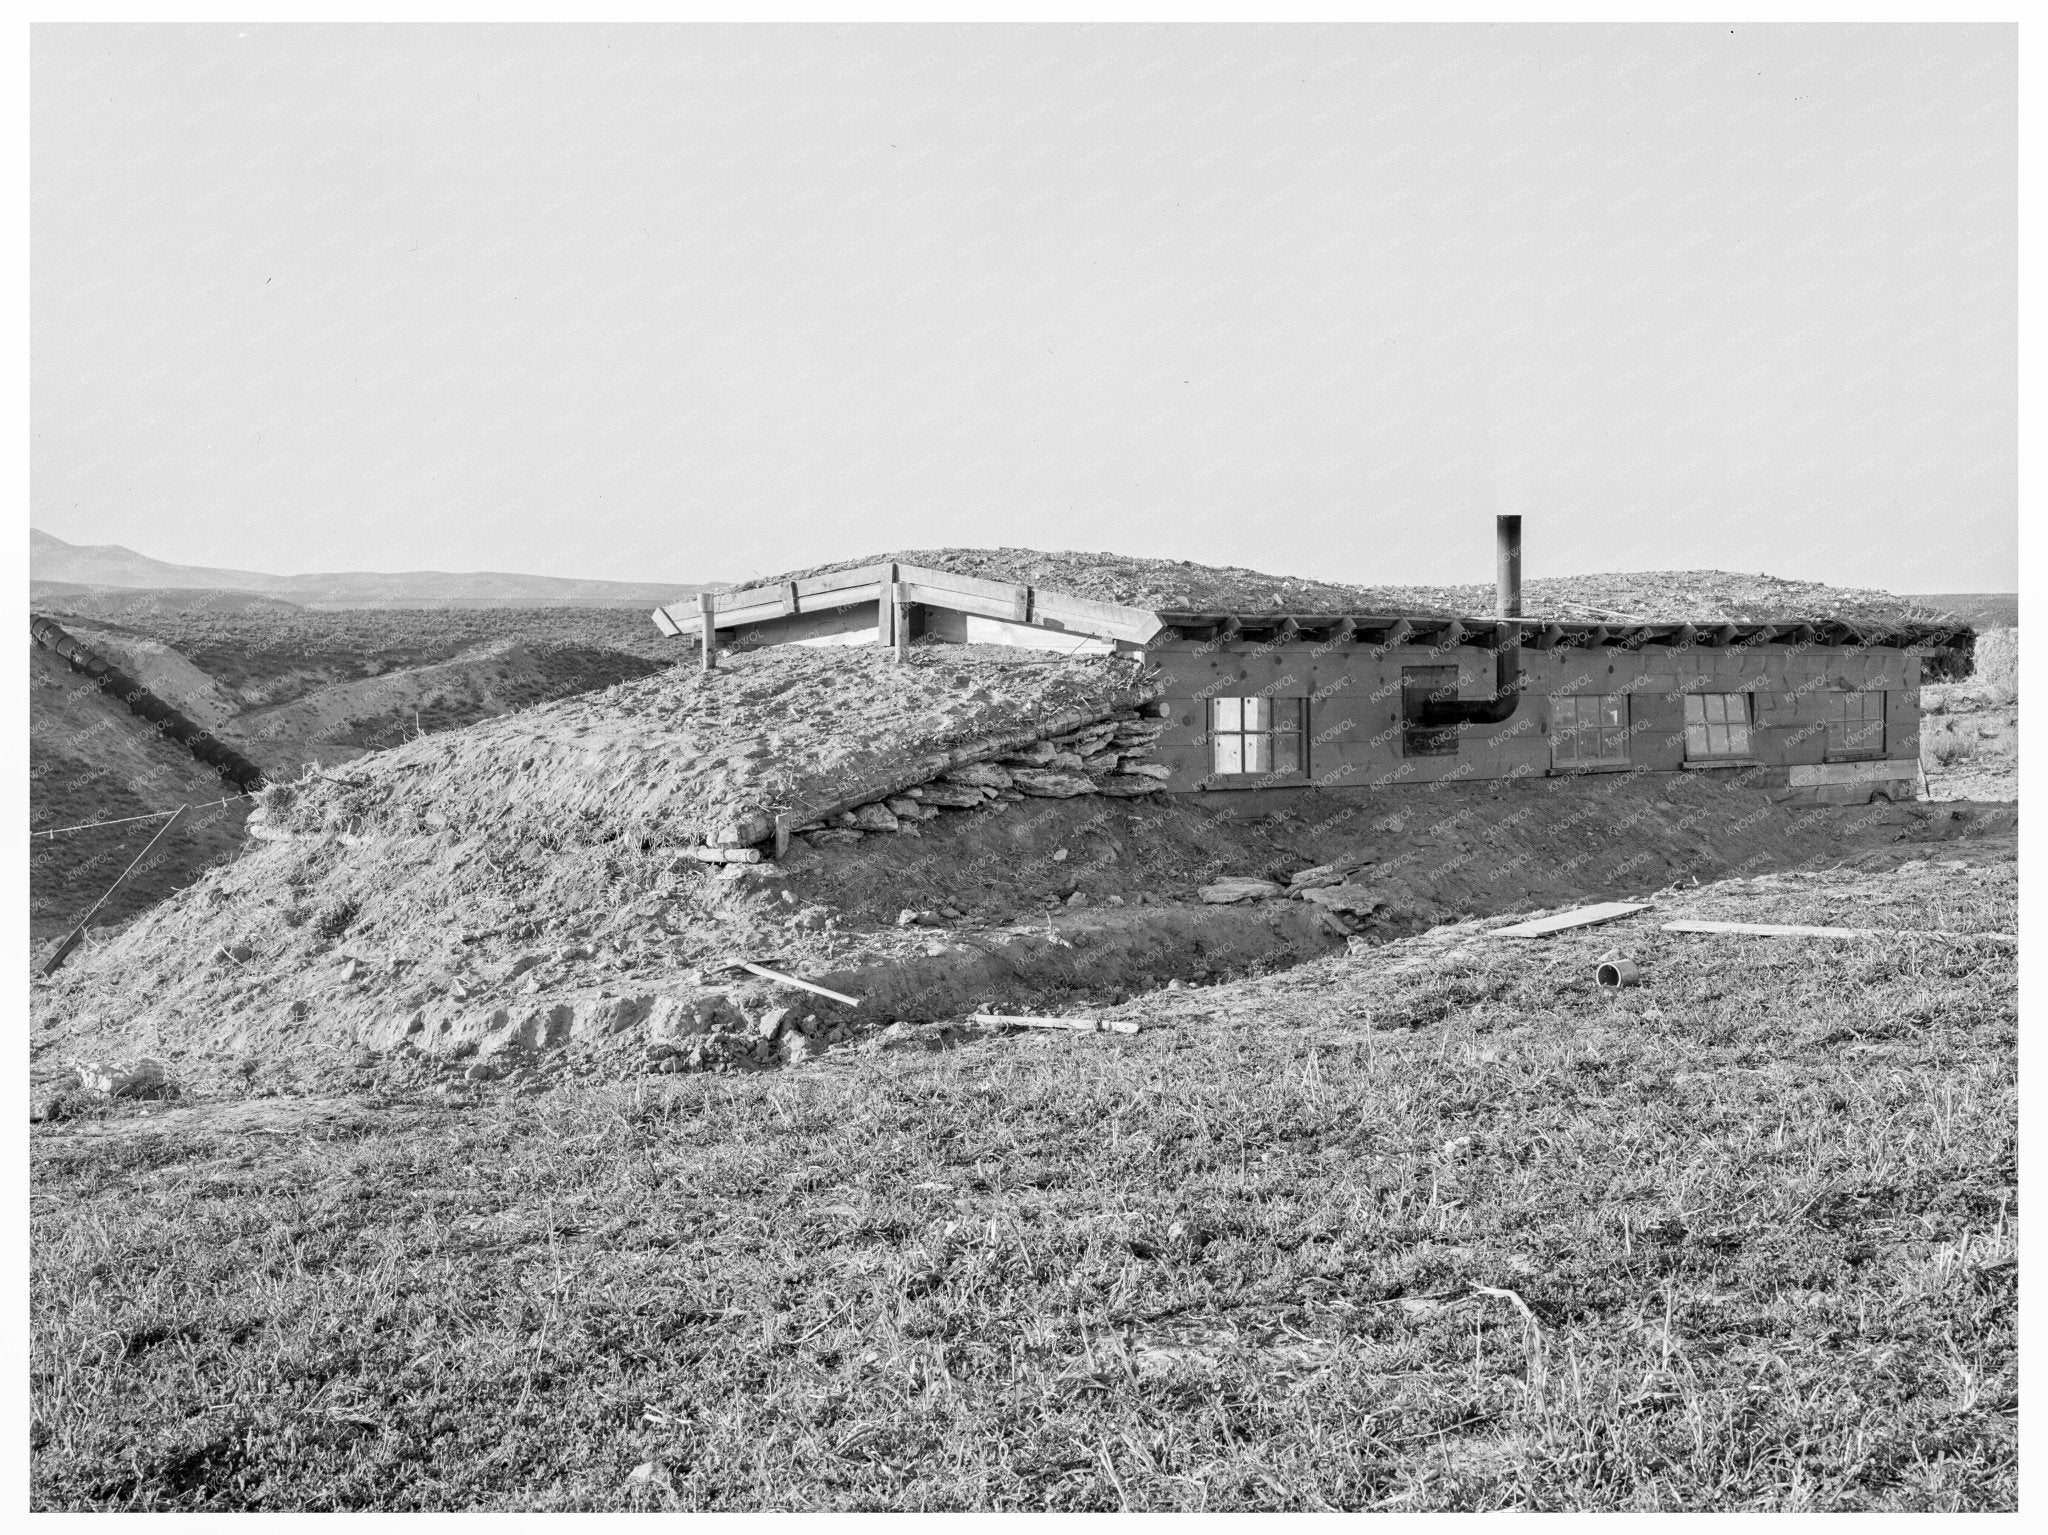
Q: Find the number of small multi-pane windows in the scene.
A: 4